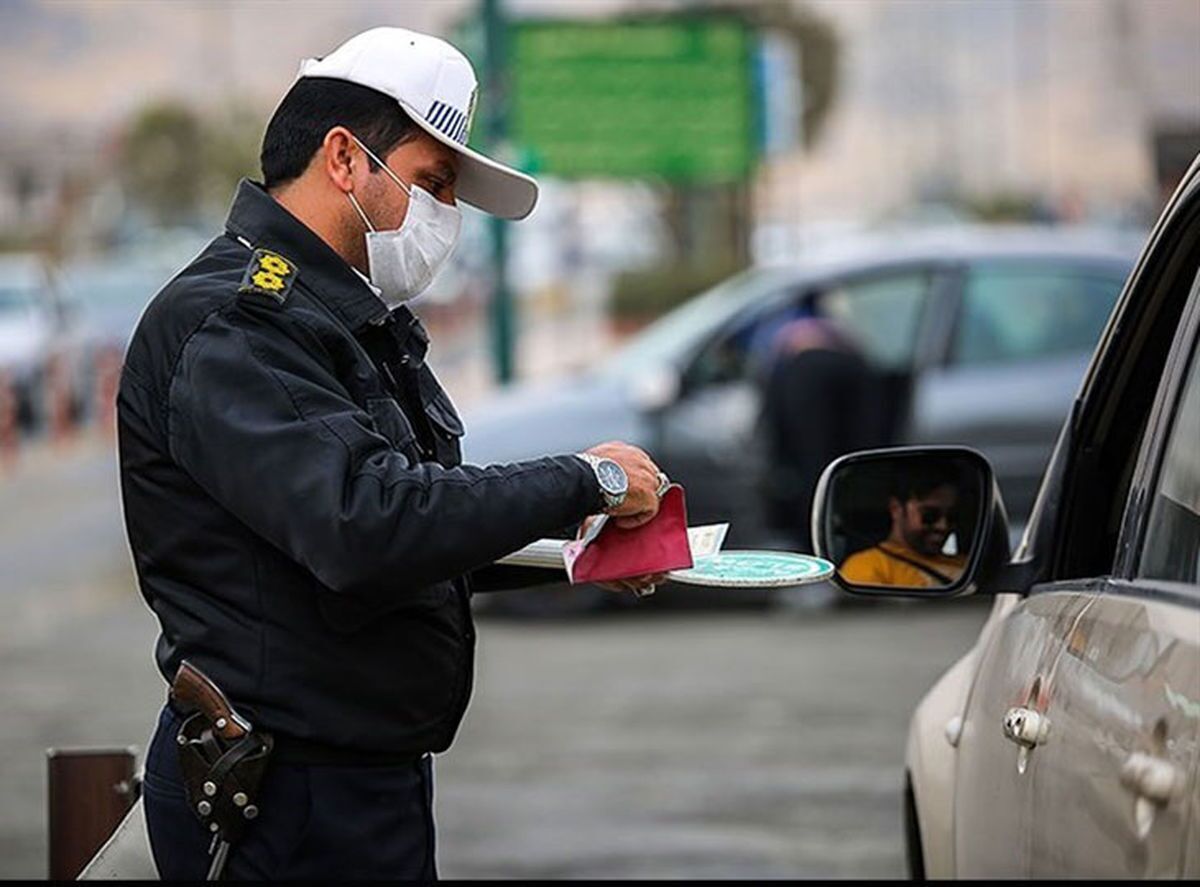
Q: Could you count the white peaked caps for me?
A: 1